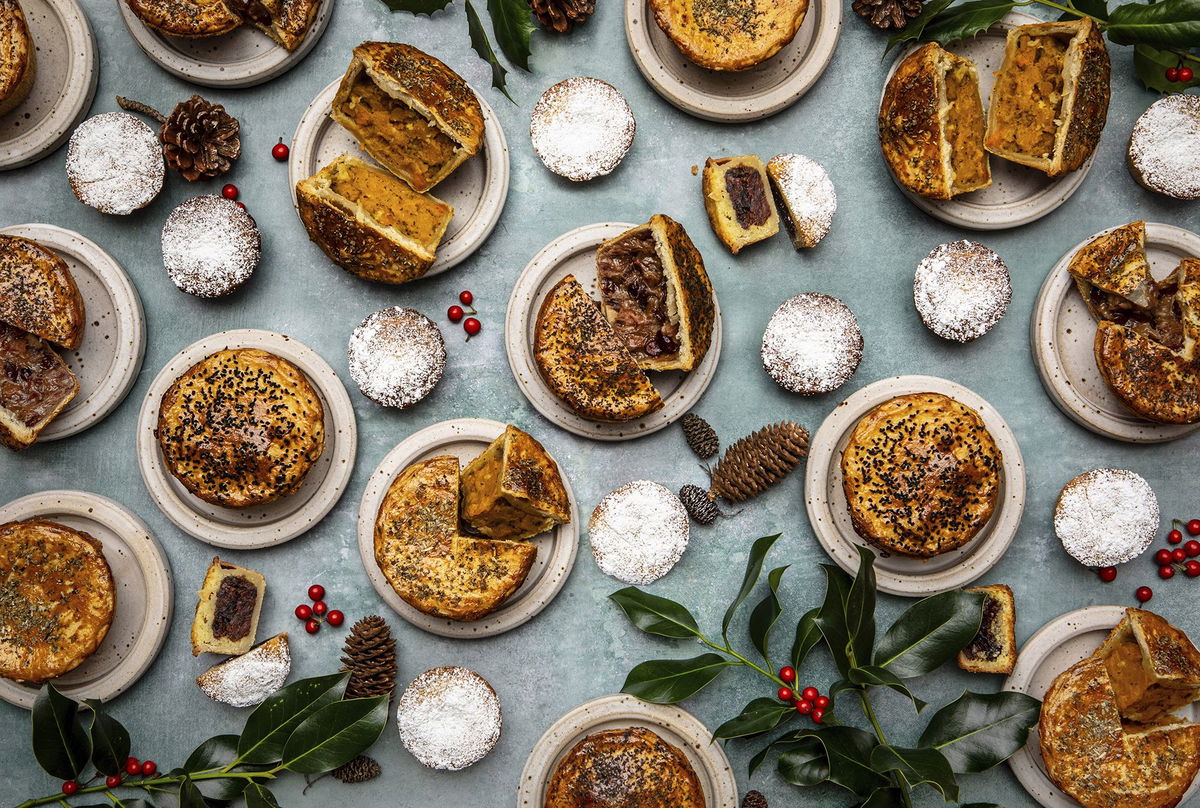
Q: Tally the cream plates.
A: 14